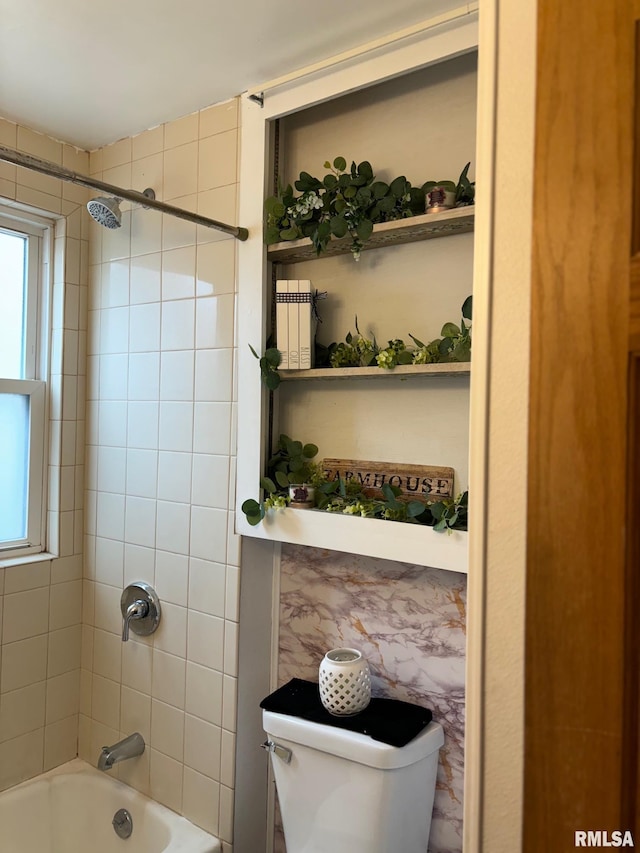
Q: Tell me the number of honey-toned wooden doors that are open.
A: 1